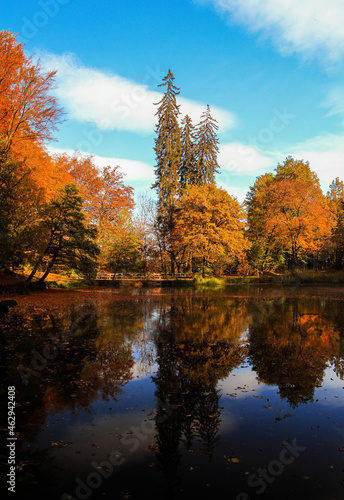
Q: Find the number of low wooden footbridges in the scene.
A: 1